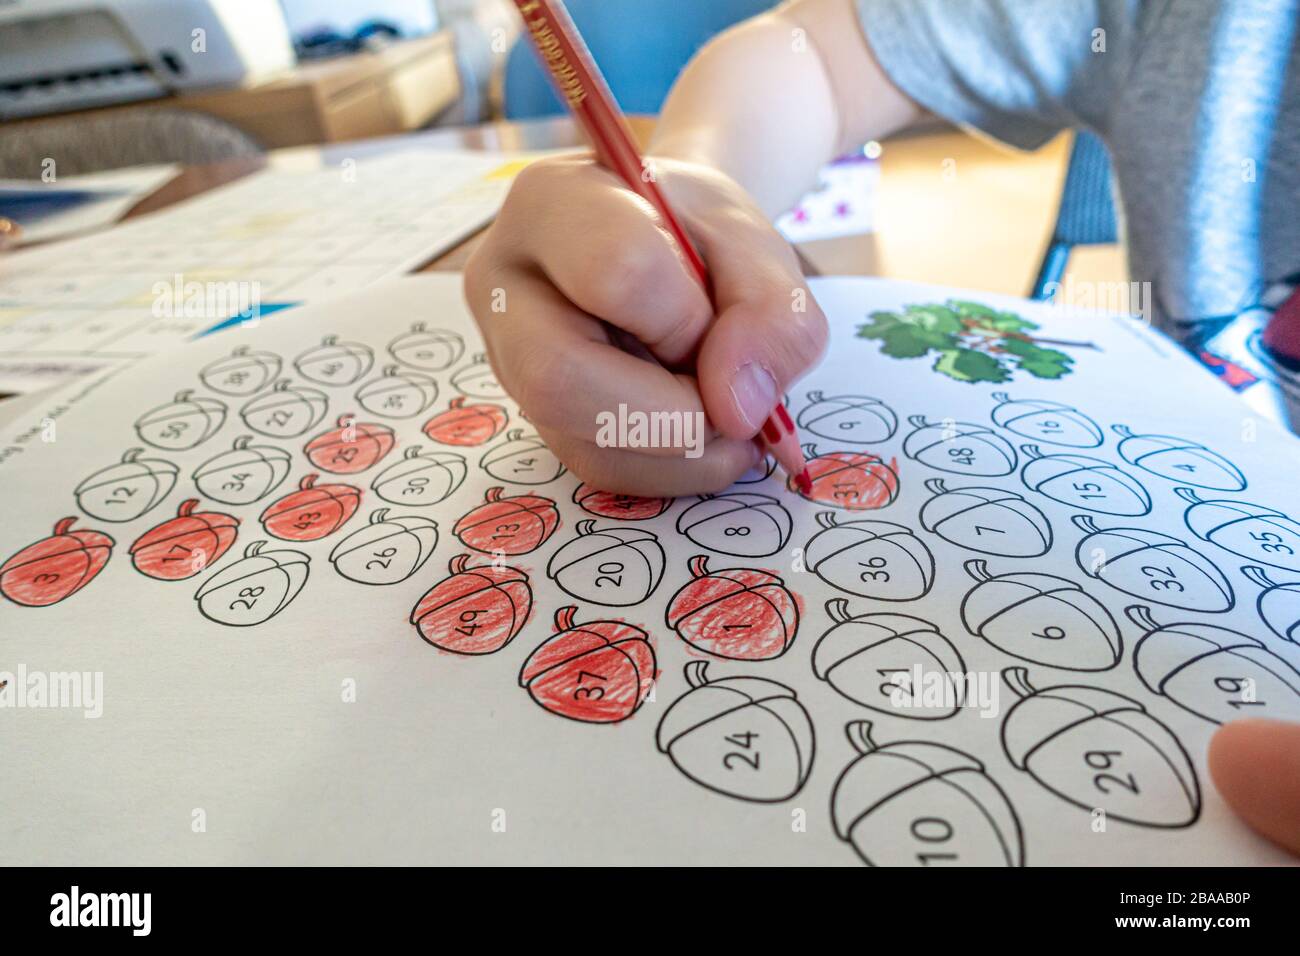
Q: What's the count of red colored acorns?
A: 11